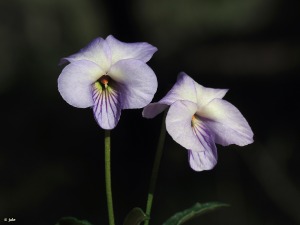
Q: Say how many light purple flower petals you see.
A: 10